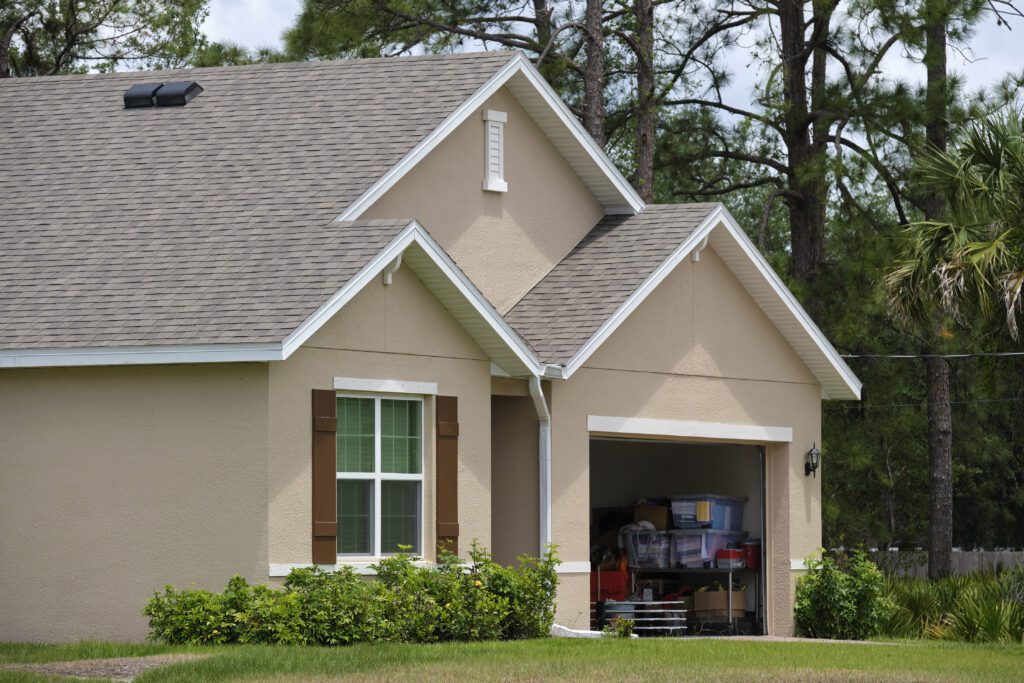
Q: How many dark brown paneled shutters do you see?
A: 2